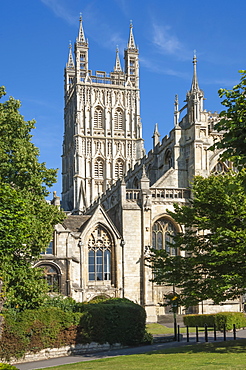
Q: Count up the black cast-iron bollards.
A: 7